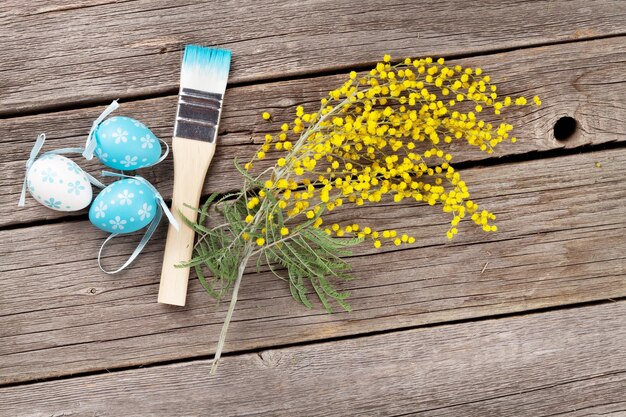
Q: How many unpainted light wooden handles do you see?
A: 1